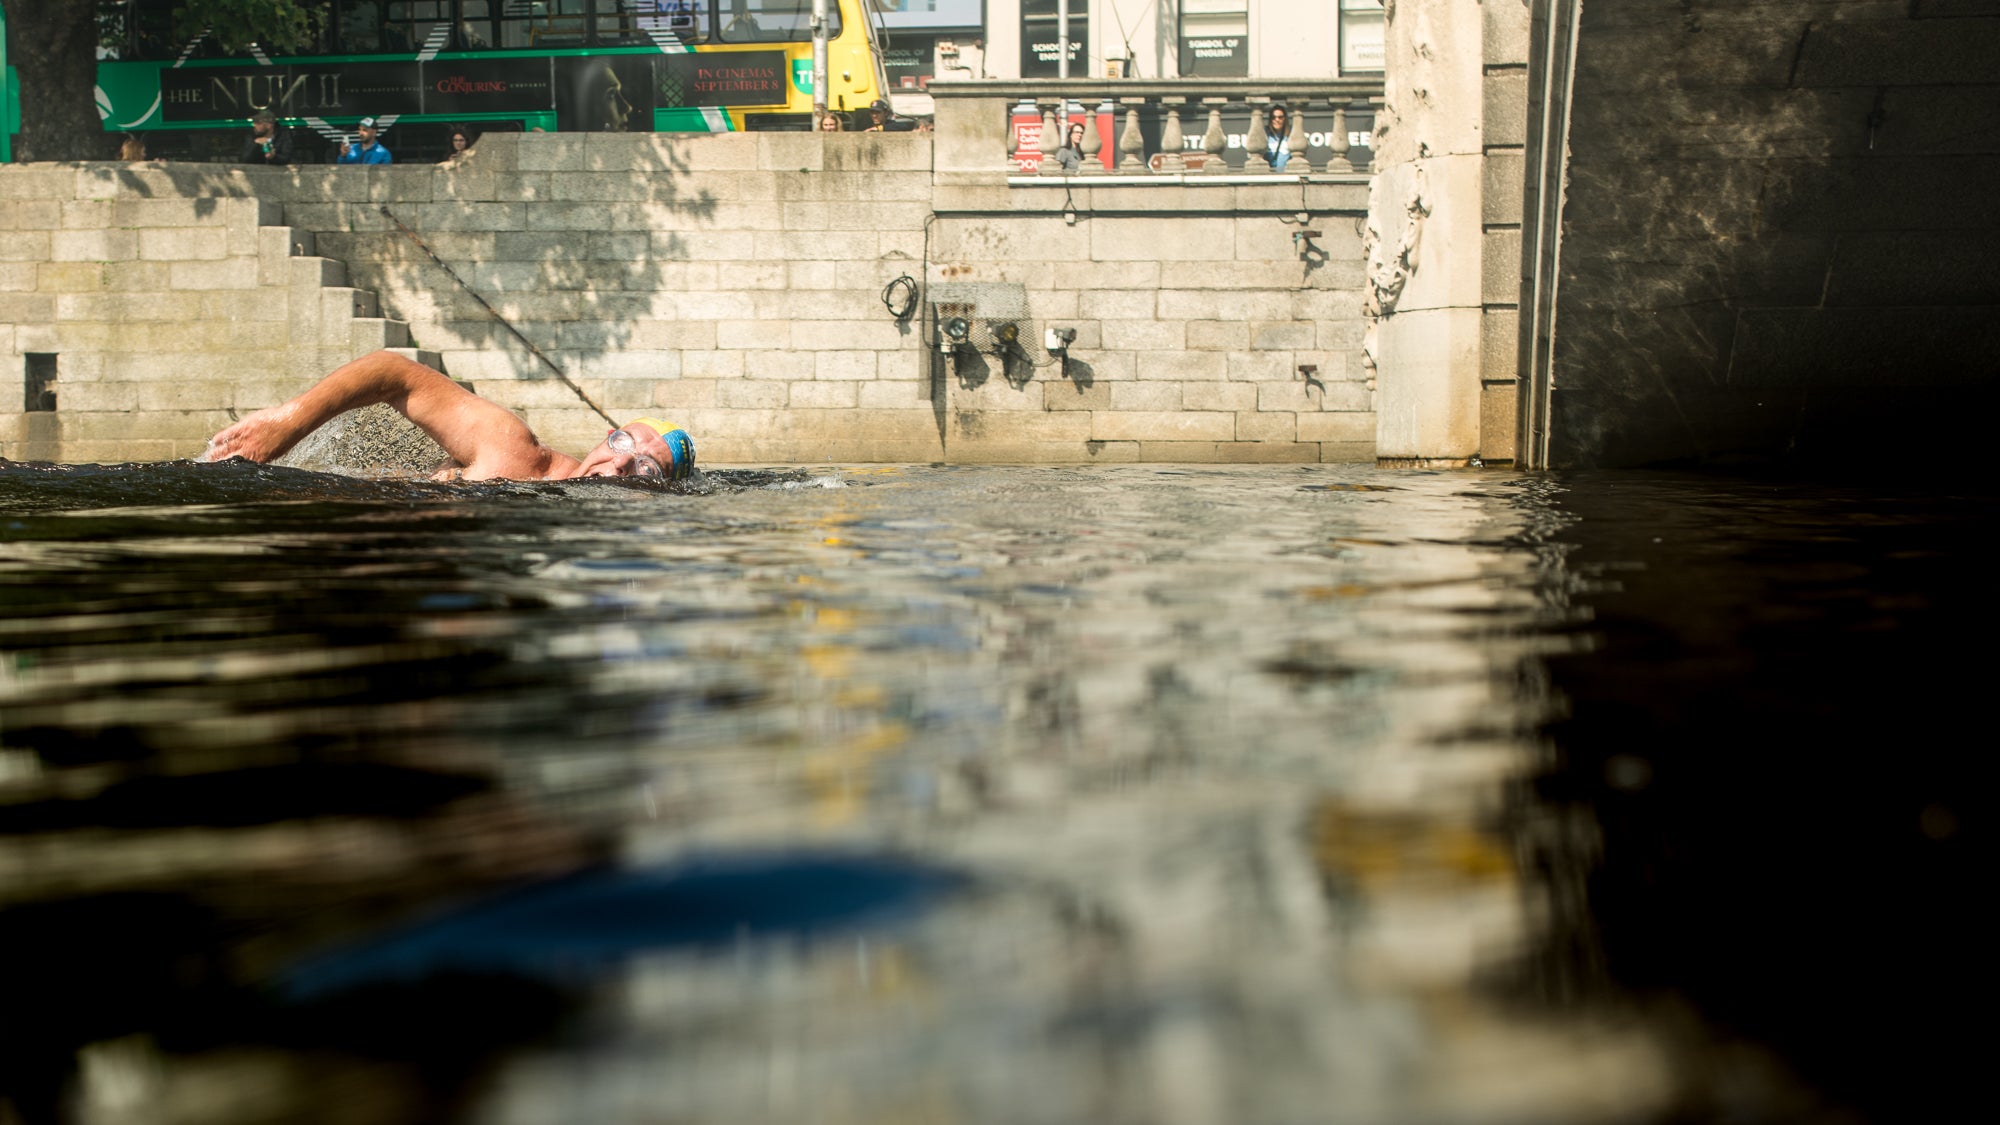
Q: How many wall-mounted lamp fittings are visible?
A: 3